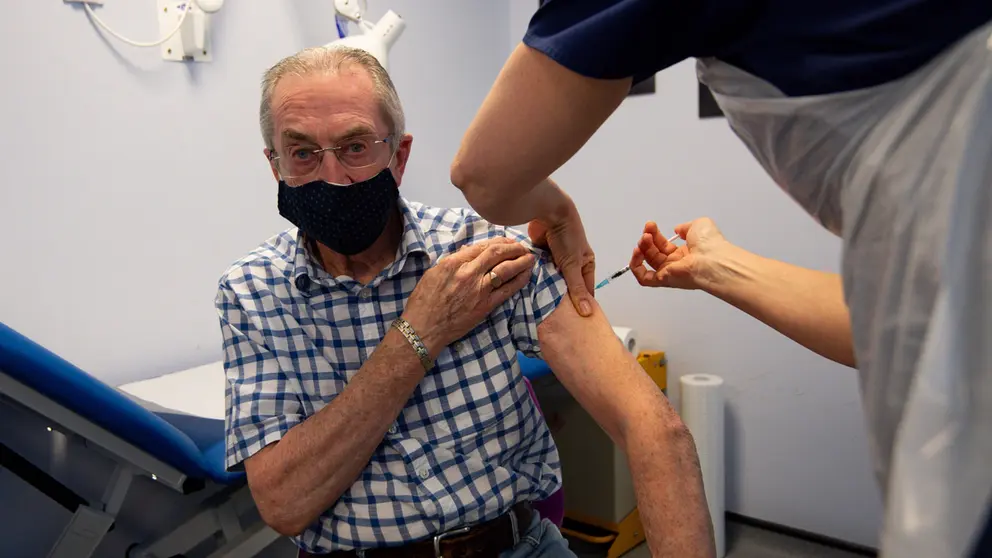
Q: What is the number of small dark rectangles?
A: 2